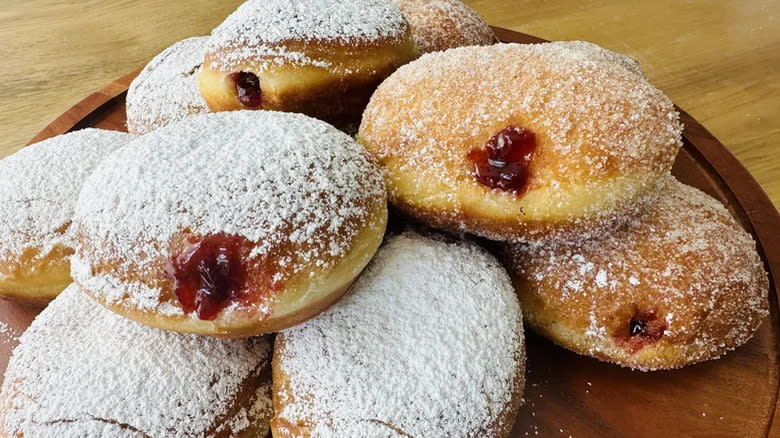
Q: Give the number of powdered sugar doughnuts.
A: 6